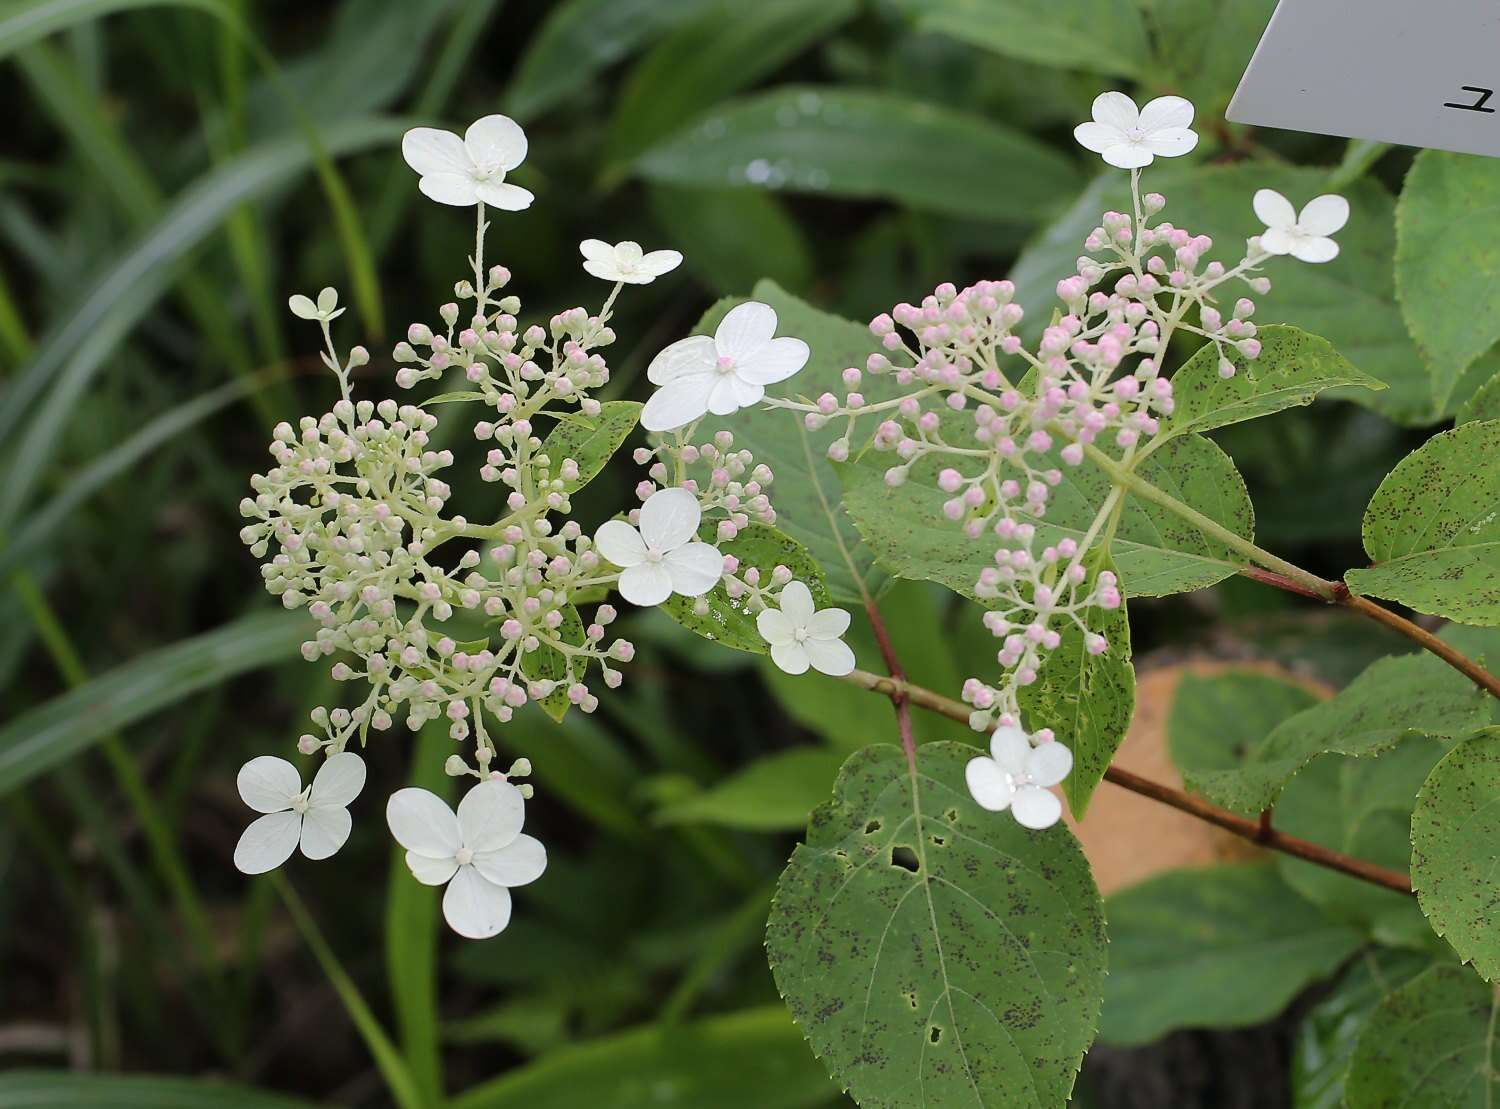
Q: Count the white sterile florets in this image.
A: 11